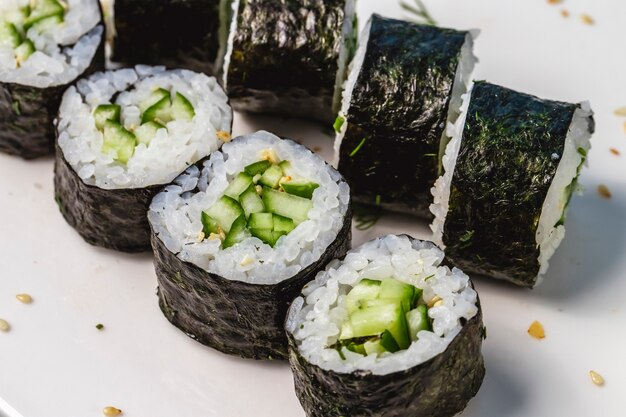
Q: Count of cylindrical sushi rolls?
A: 8